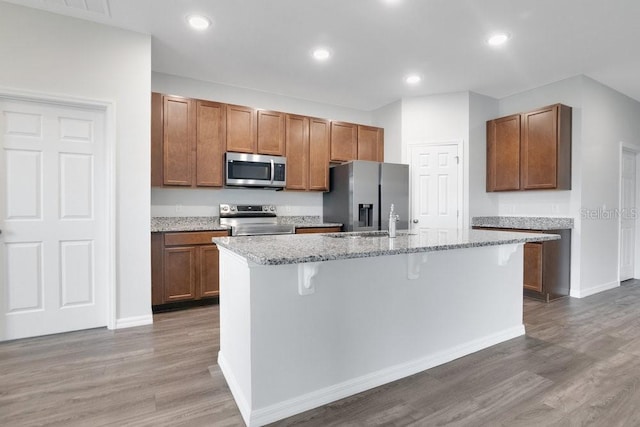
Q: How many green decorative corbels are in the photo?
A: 0